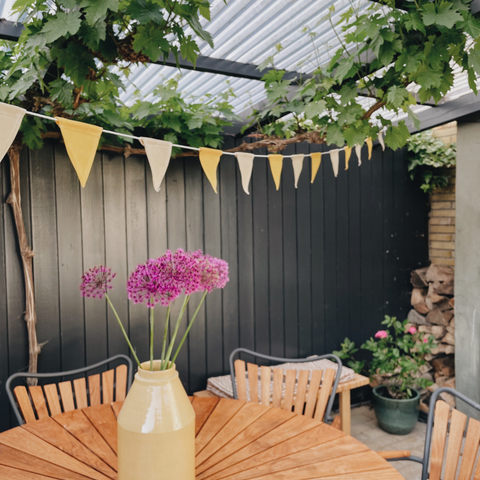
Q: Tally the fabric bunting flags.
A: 13